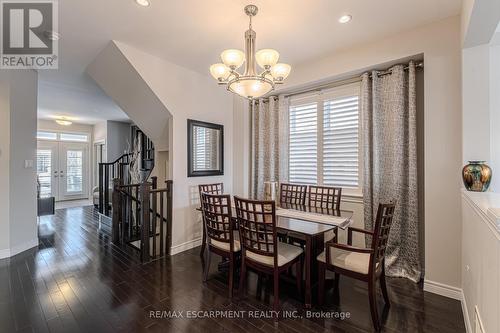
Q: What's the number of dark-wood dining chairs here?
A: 6